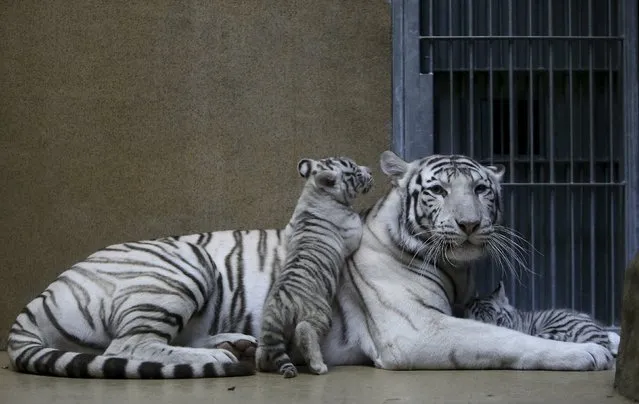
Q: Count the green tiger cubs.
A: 0